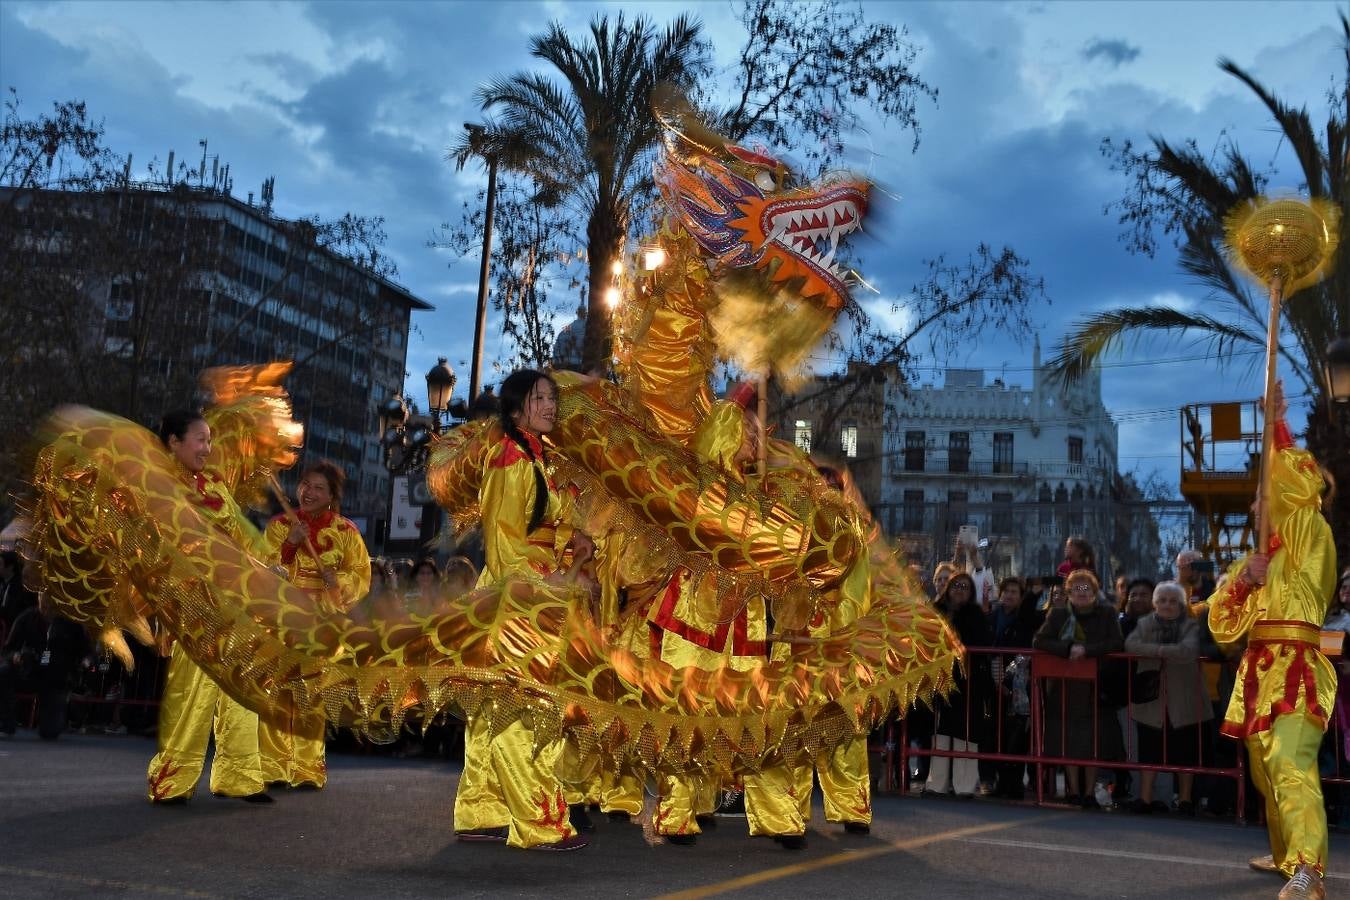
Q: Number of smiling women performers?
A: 3